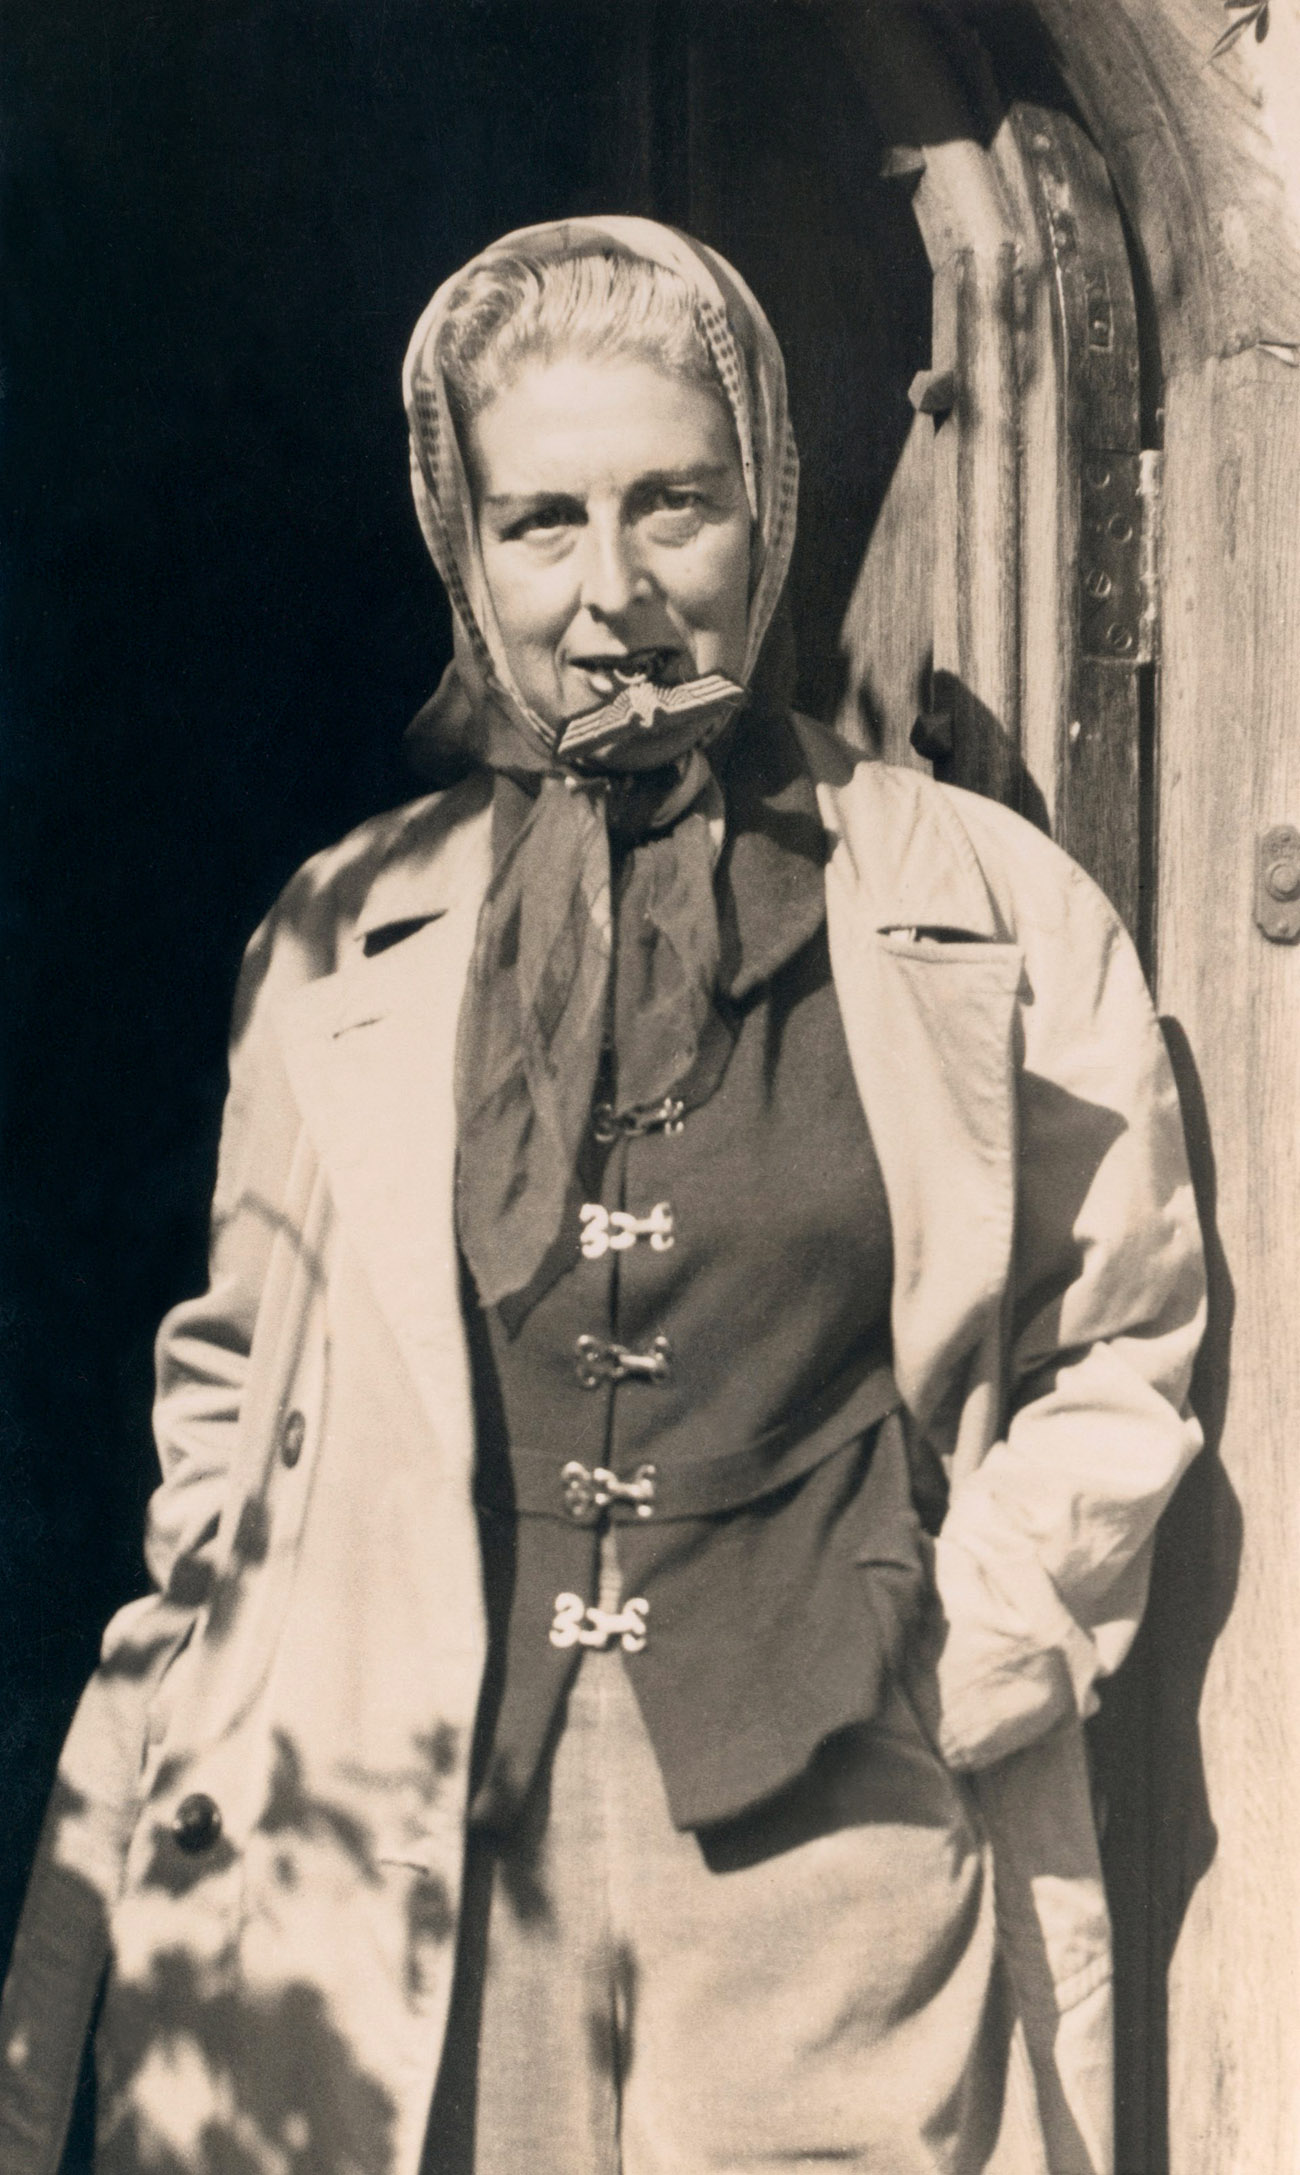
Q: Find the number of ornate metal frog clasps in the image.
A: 5